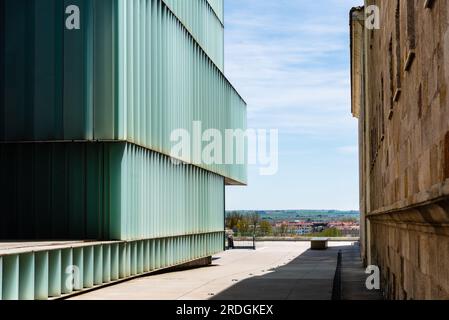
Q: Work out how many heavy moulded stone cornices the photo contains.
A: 1